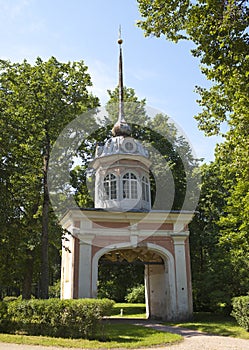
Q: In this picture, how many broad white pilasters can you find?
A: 2